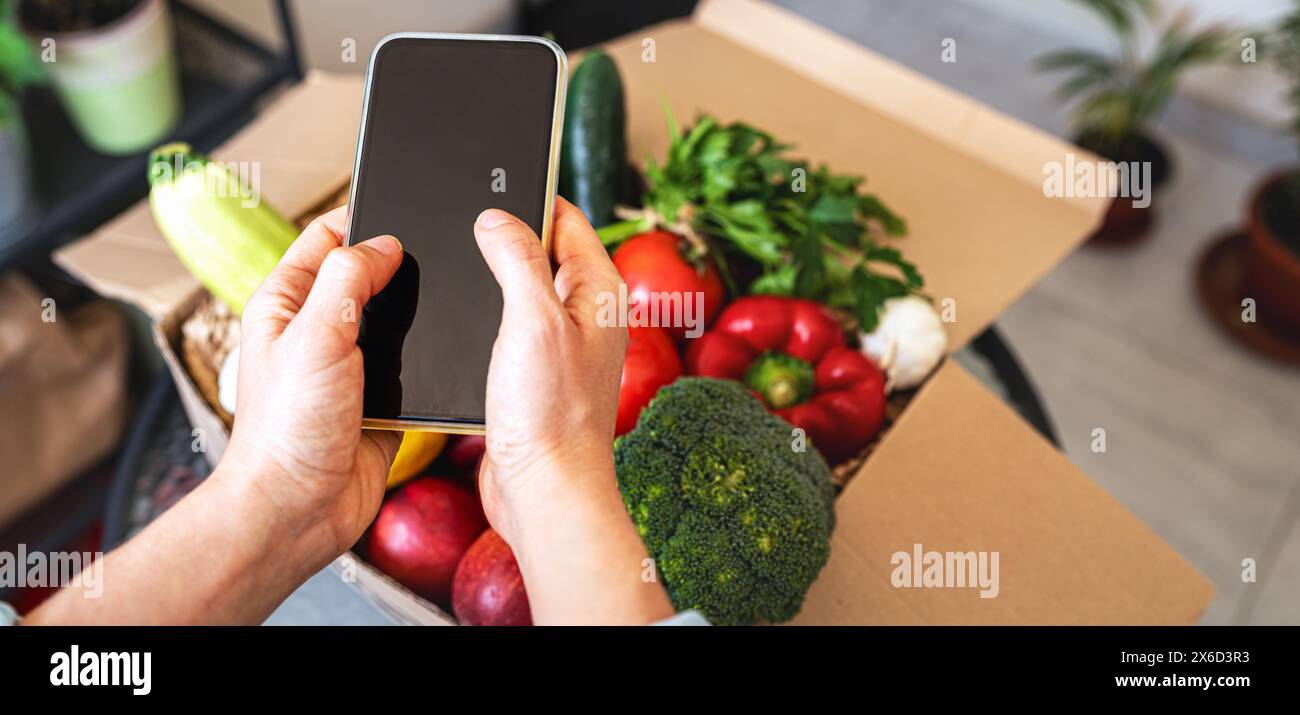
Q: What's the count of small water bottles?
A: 0